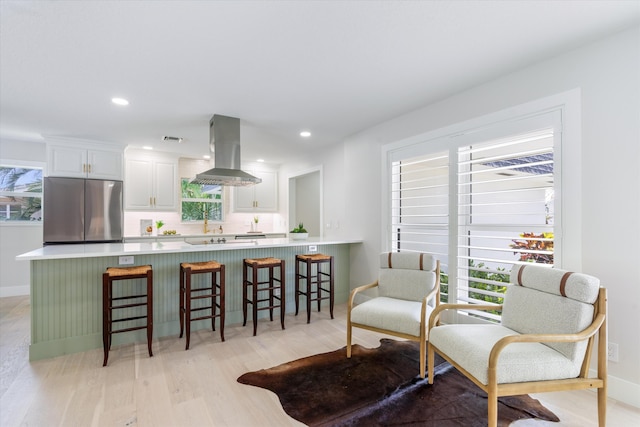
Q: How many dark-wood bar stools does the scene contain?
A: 4